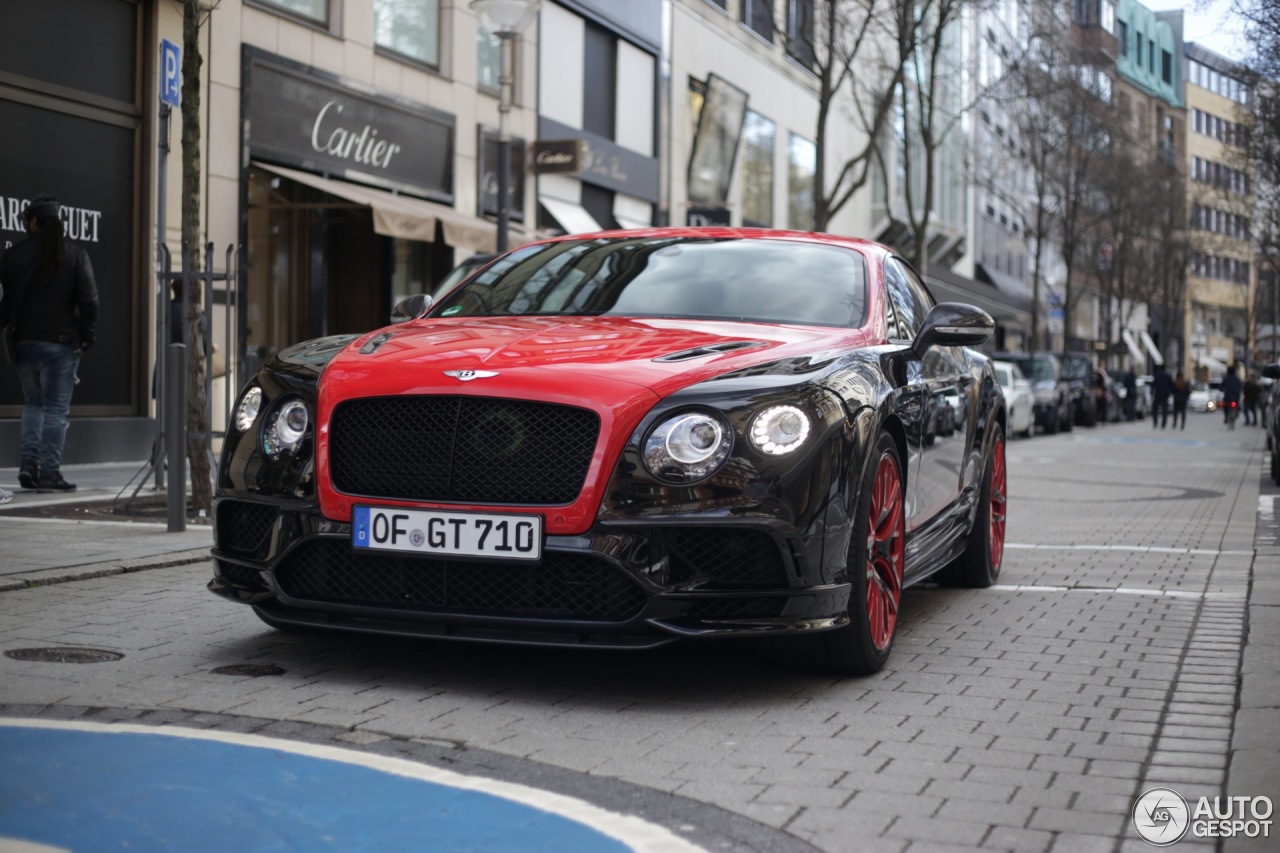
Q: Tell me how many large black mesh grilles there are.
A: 2